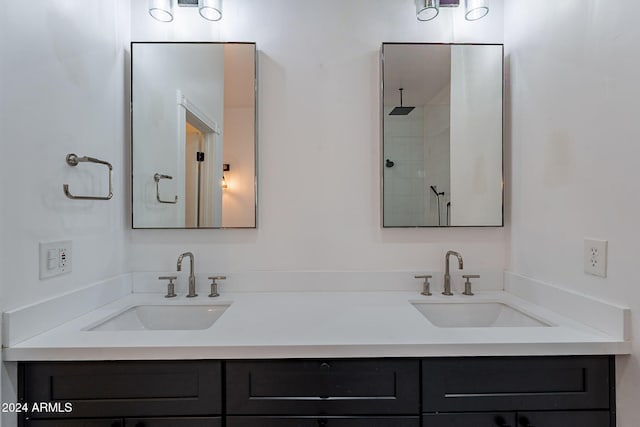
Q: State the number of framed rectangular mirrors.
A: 2